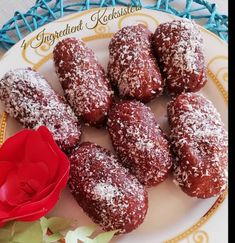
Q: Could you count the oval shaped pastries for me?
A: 7